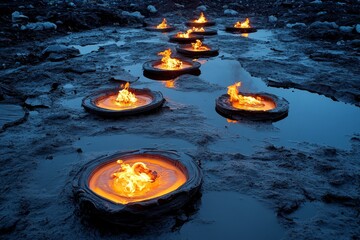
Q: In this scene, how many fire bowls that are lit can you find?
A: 10